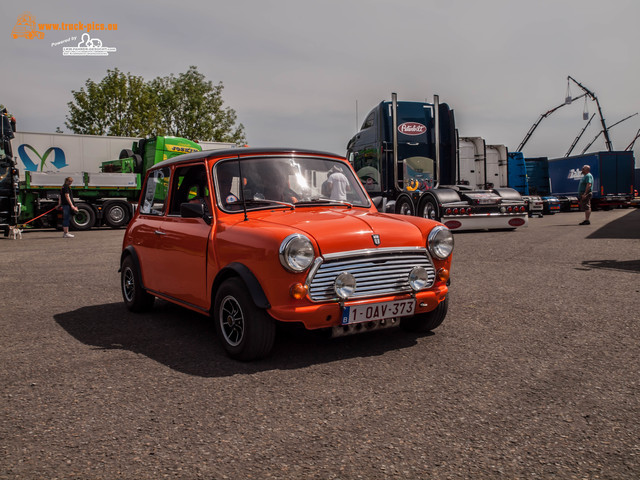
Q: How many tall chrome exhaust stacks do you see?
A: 2